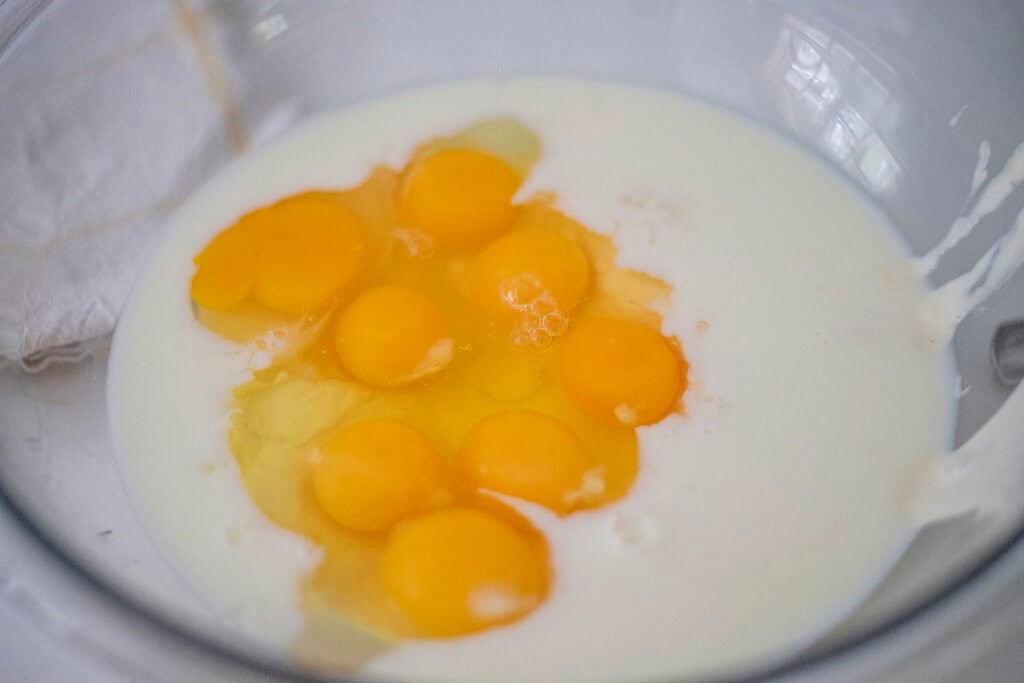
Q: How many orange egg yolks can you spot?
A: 8